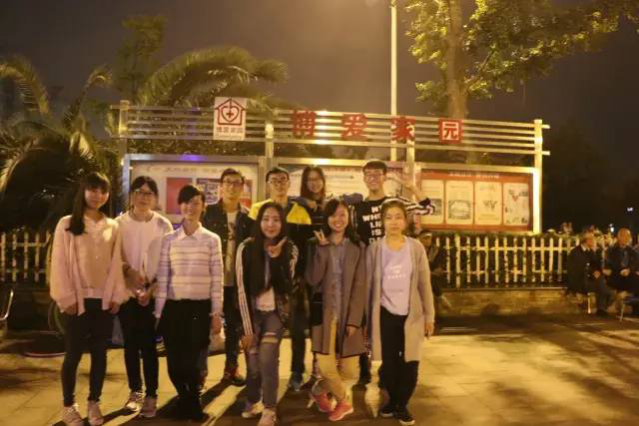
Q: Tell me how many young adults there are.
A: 10